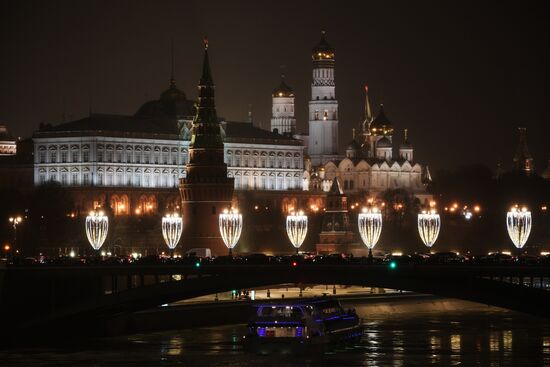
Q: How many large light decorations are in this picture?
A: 7